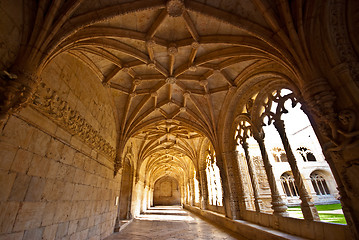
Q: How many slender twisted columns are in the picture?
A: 3